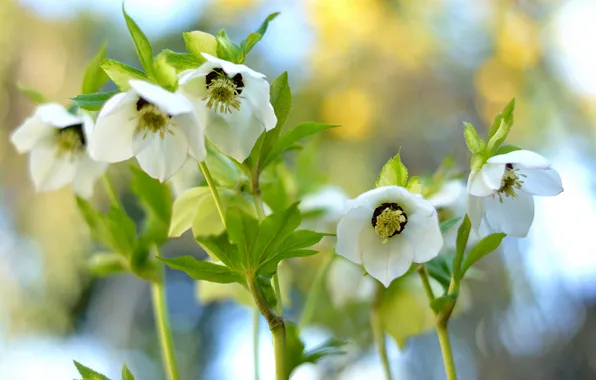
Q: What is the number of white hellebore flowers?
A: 5